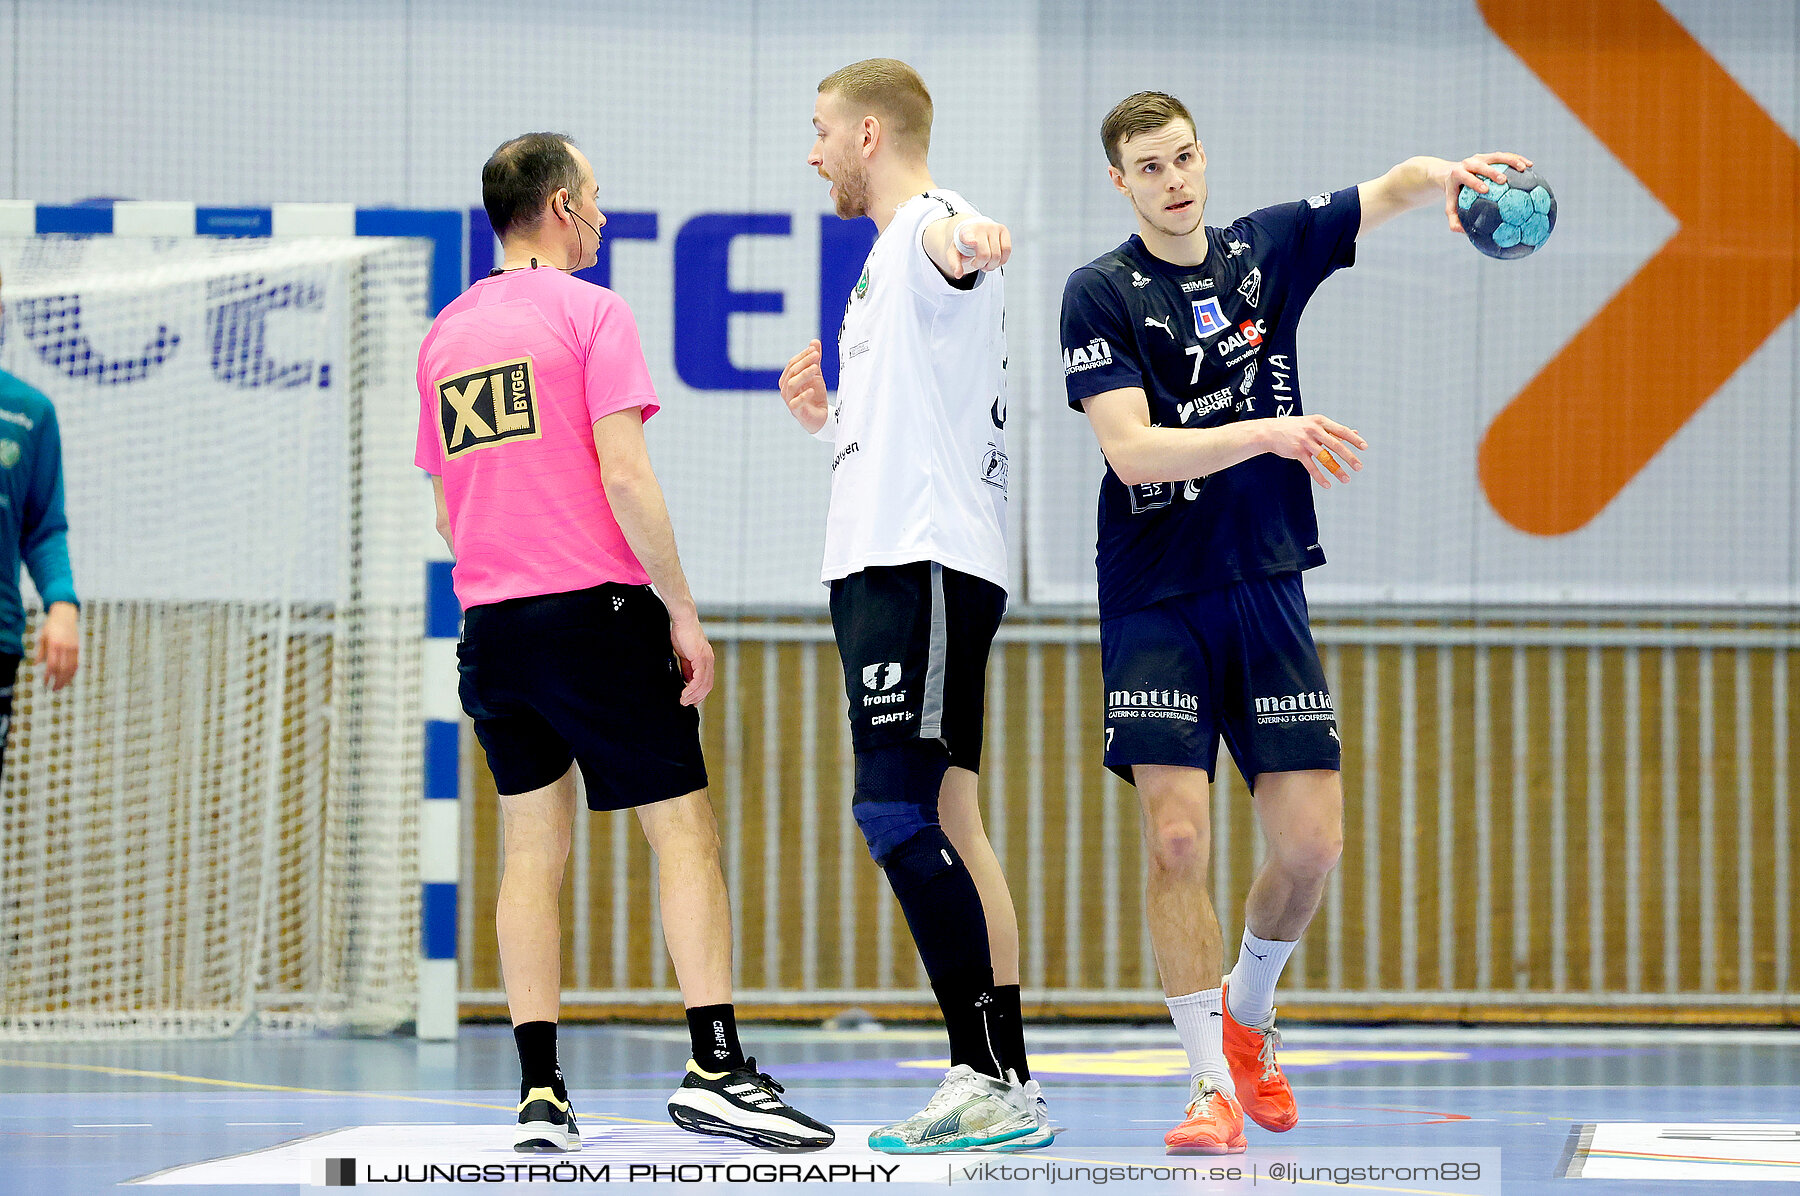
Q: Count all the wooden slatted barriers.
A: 1